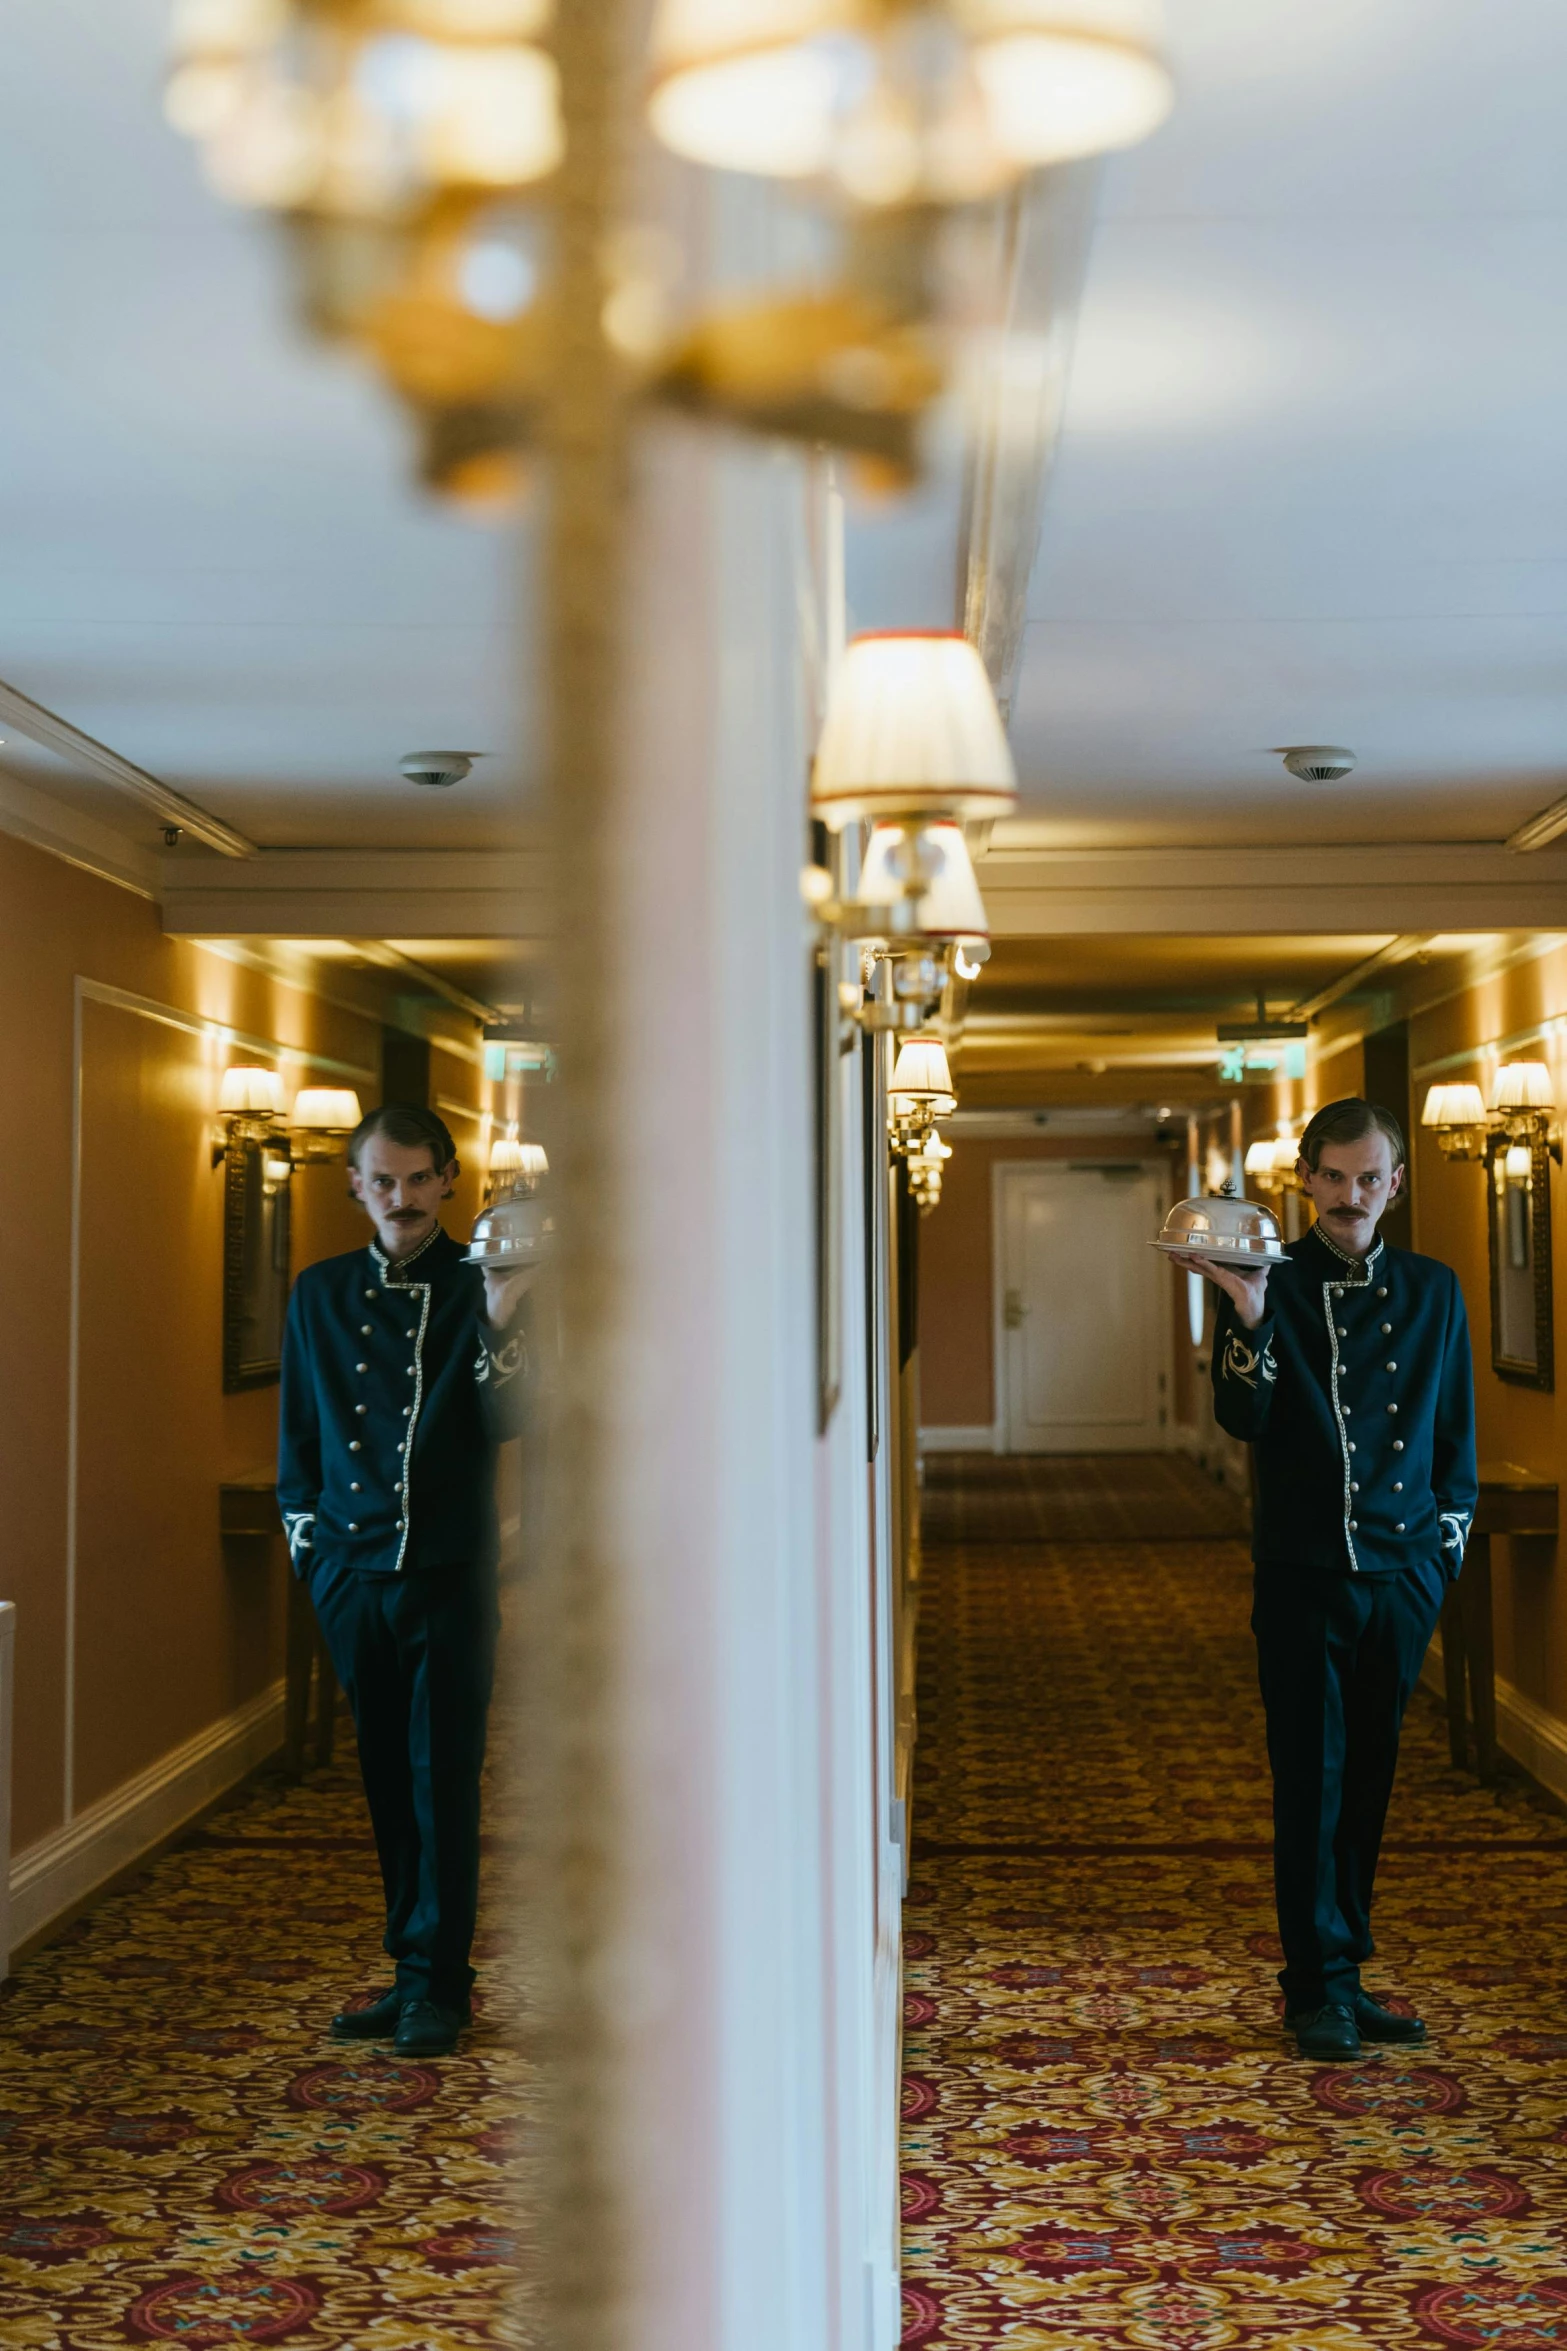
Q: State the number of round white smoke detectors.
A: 2